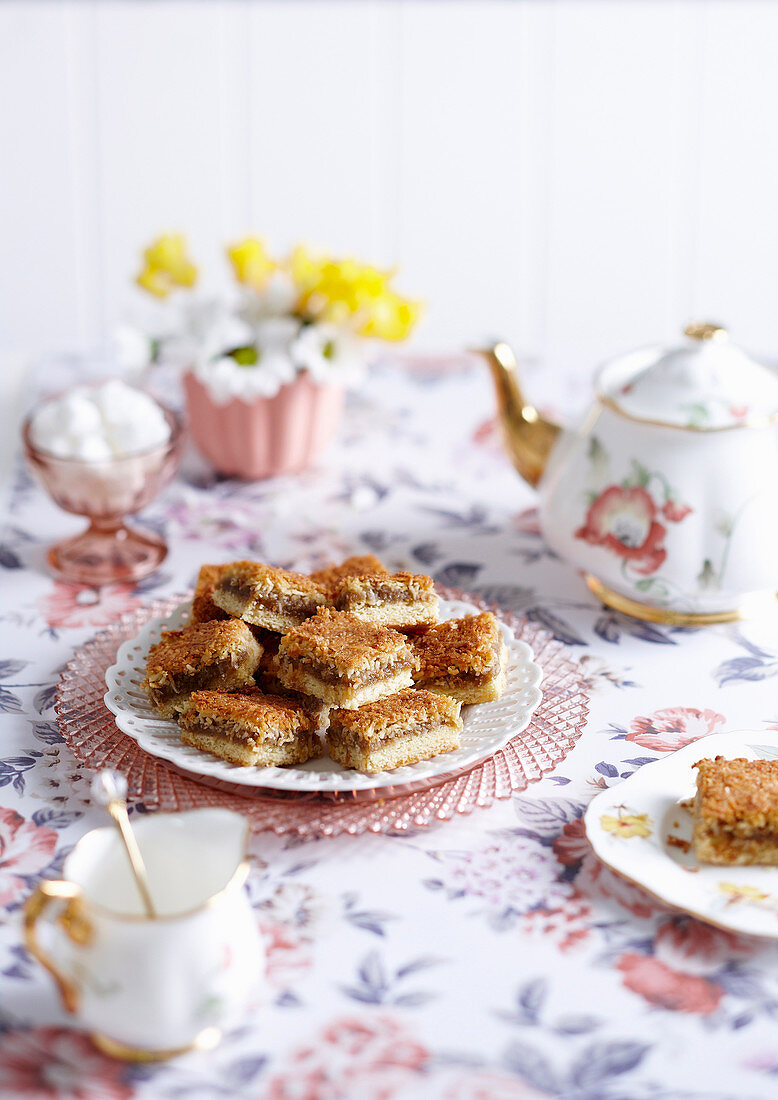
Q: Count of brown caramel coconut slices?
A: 11